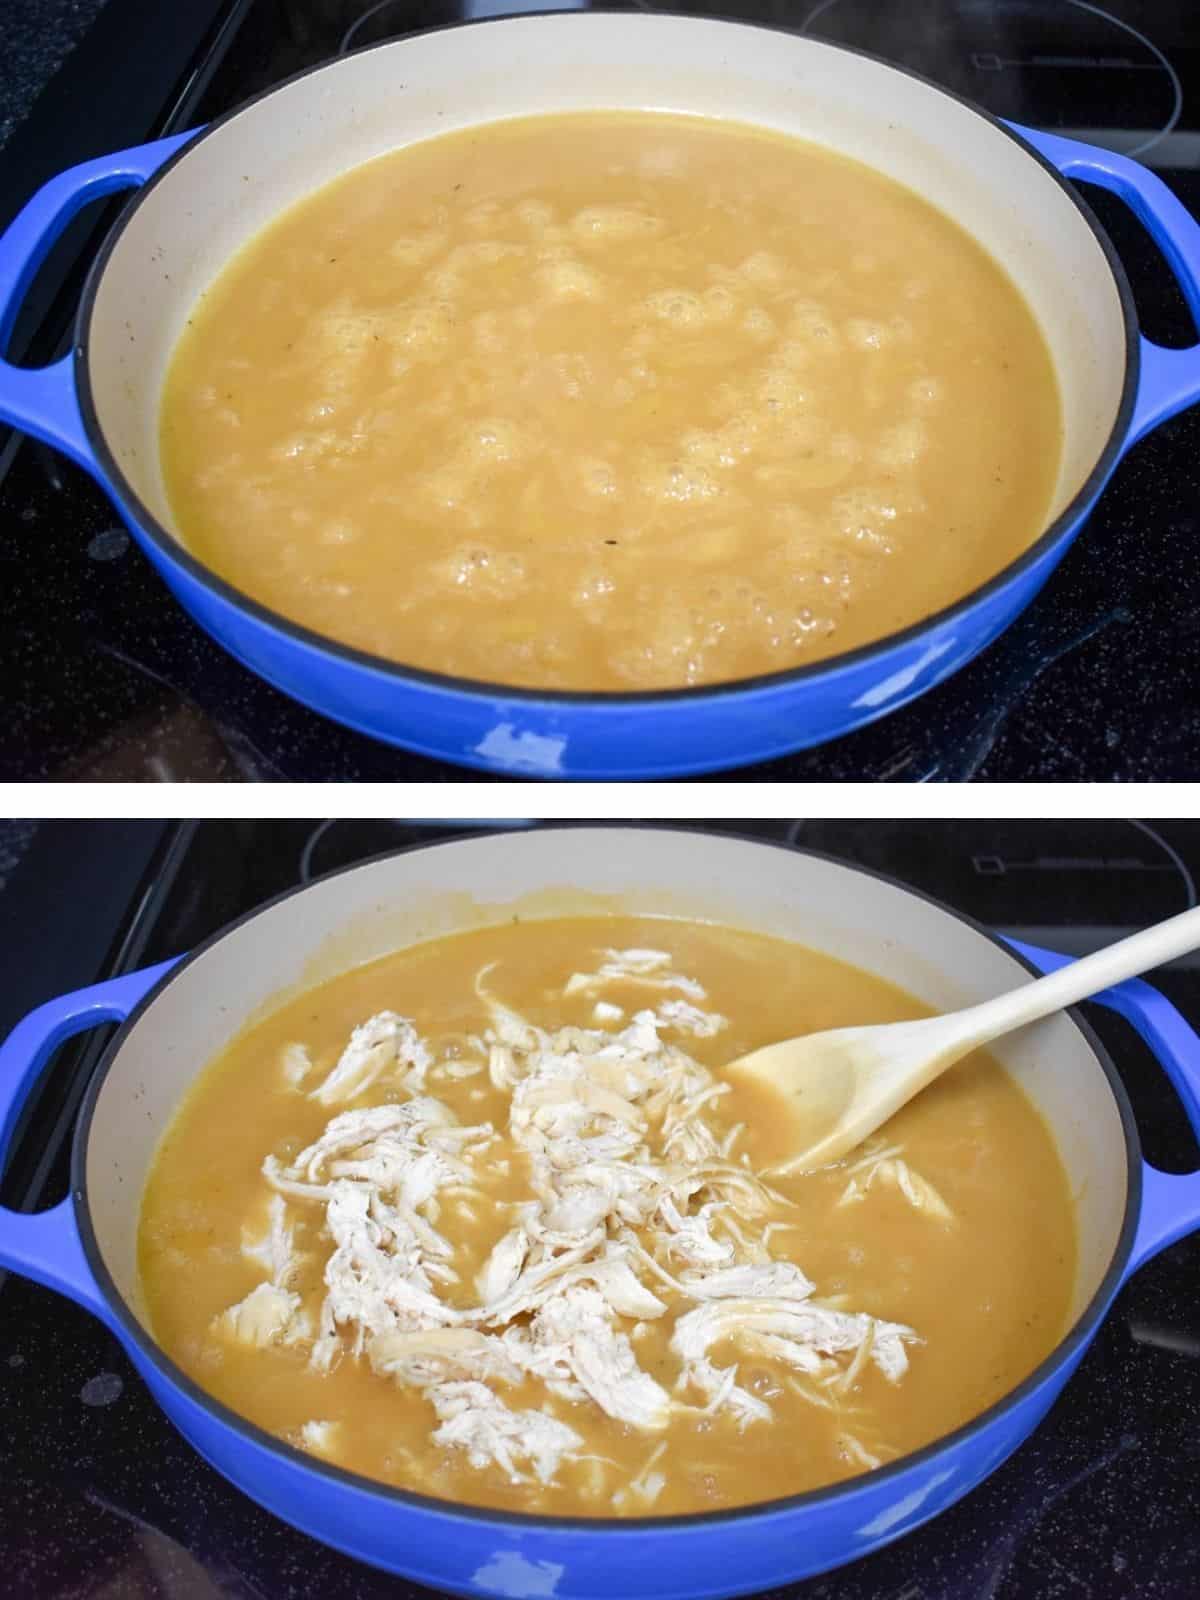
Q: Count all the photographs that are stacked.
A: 2